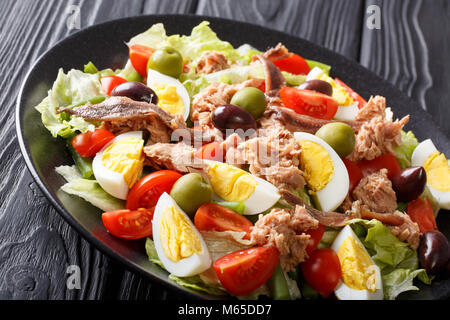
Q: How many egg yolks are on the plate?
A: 8